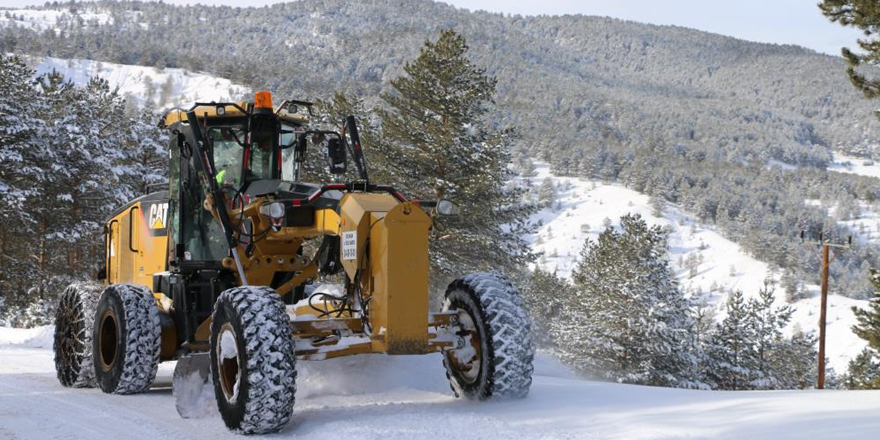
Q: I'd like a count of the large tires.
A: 4